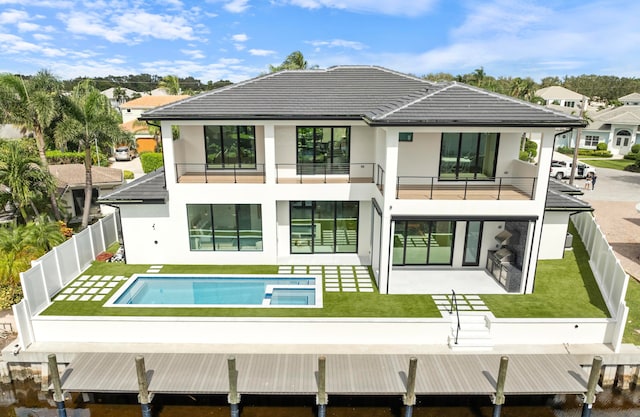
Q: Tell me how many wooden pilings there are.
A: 7